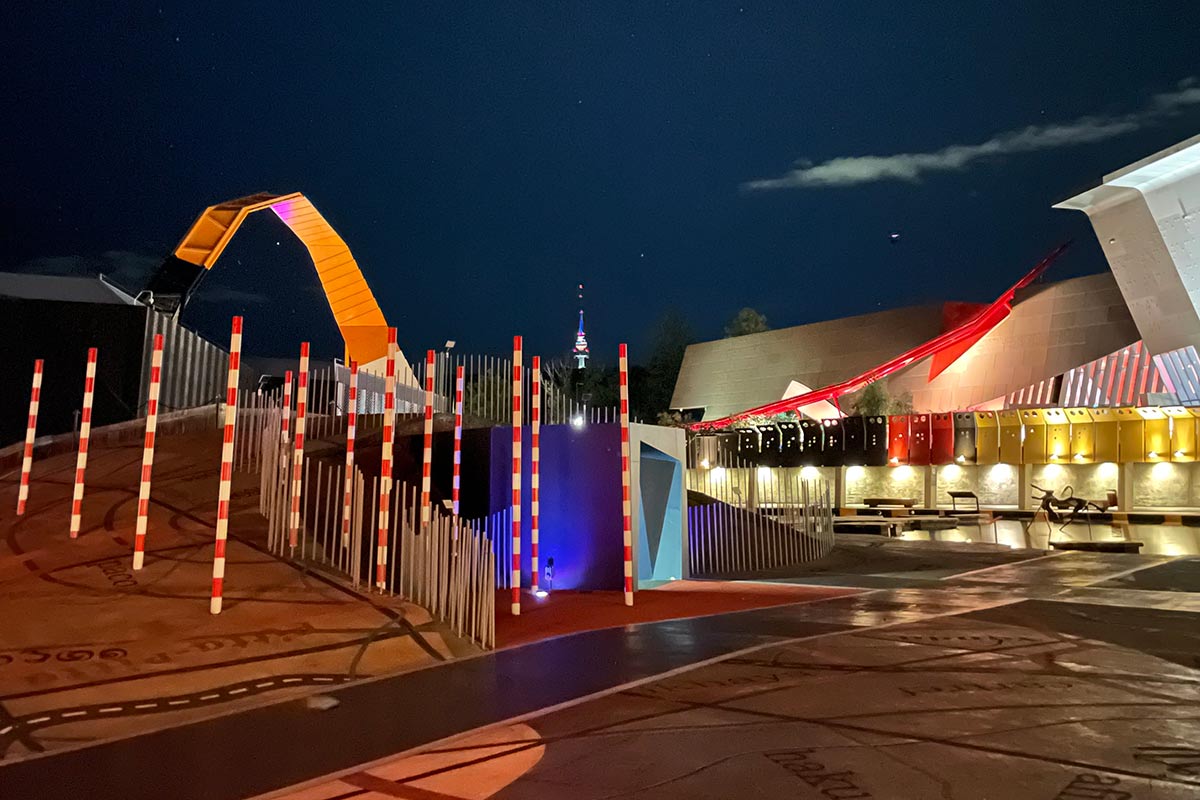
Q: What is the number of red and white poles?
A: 13